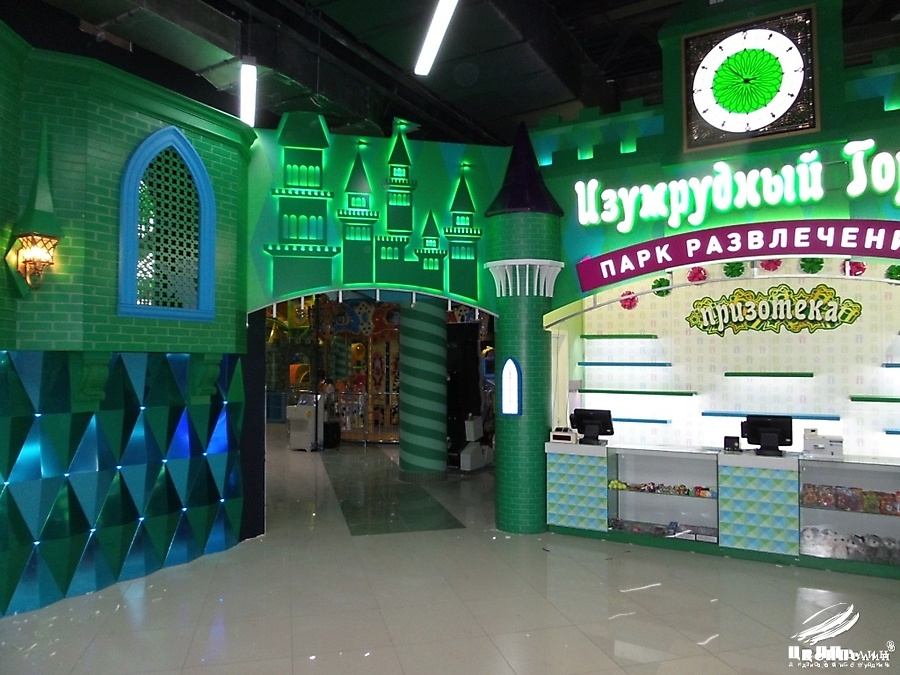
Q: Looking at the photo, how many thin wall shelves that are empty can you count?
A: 9